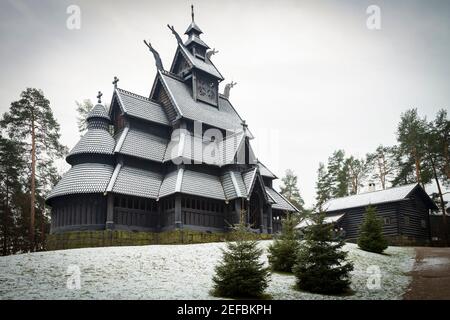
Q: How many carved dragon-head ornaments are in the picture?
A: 4